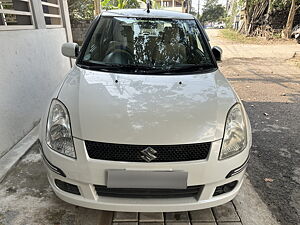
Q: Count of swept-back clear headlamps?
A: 2